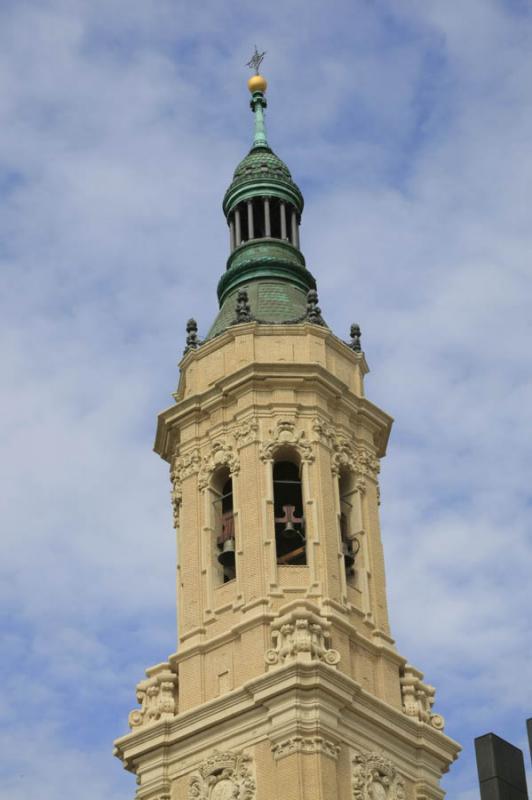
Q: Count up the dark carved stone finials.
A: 4